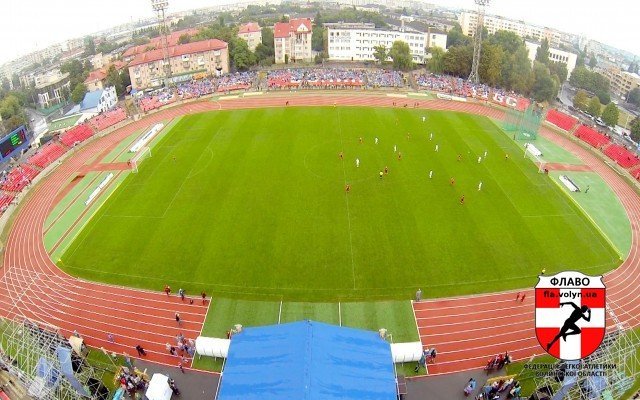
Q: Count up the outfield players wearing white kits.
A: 10